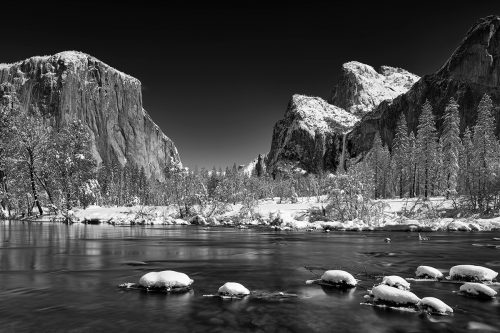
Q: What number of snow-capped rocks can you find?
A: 9